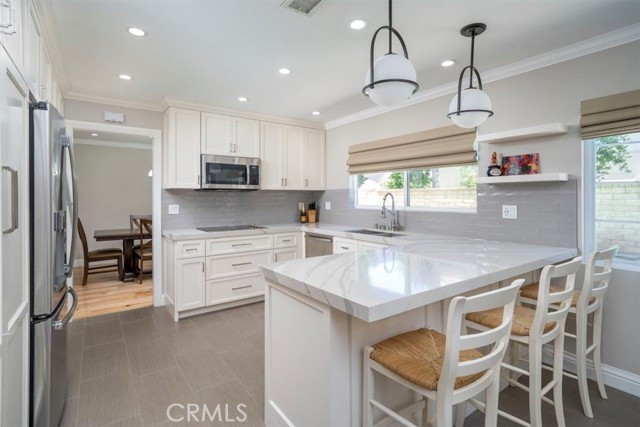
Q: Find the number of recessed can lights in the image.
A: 8